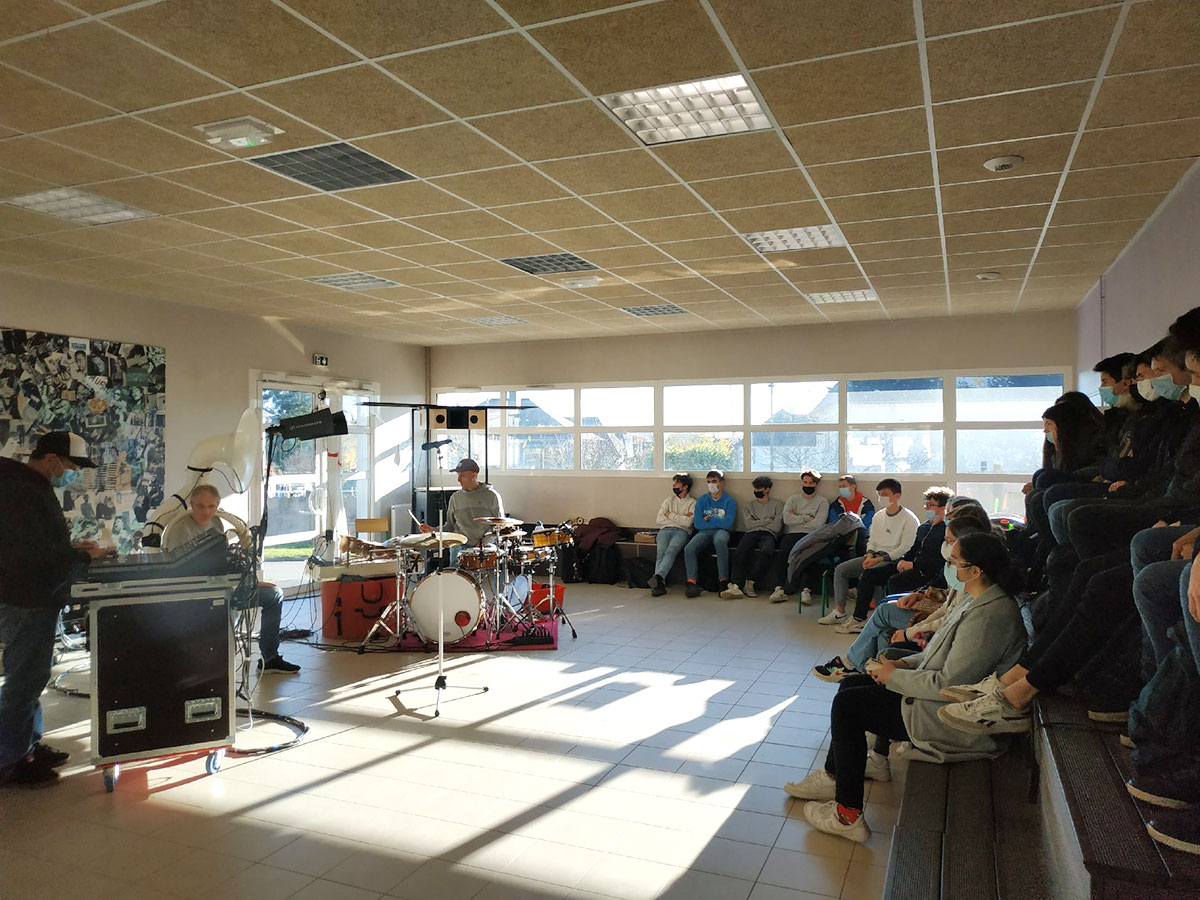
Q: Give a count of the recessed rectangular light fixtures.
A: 9